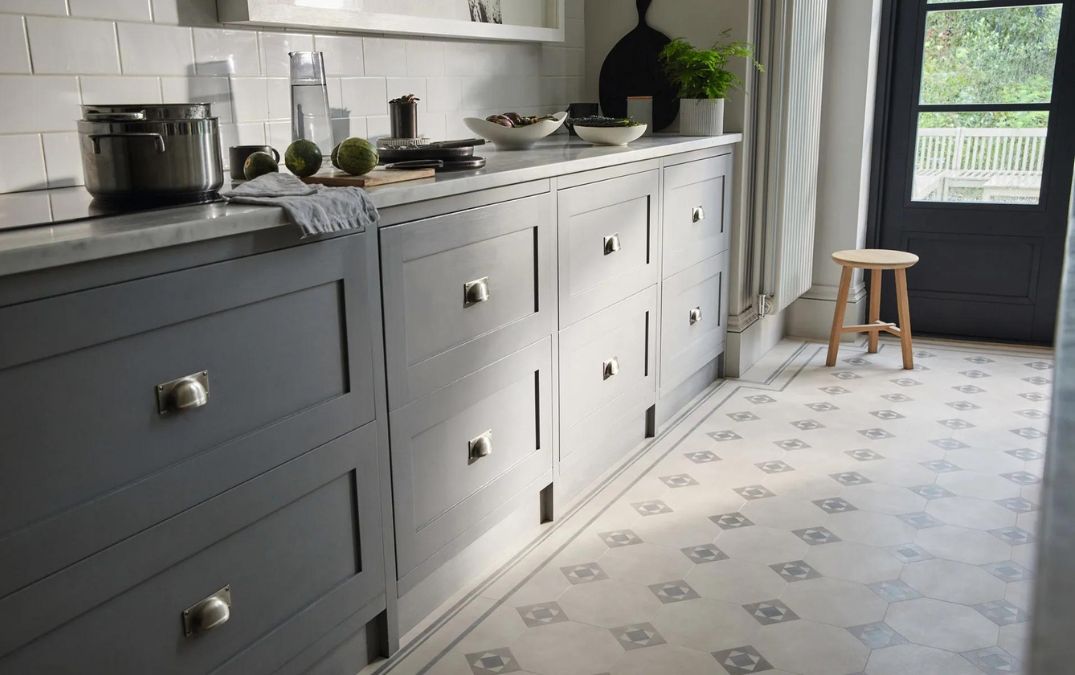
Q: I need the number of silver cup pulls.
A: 8